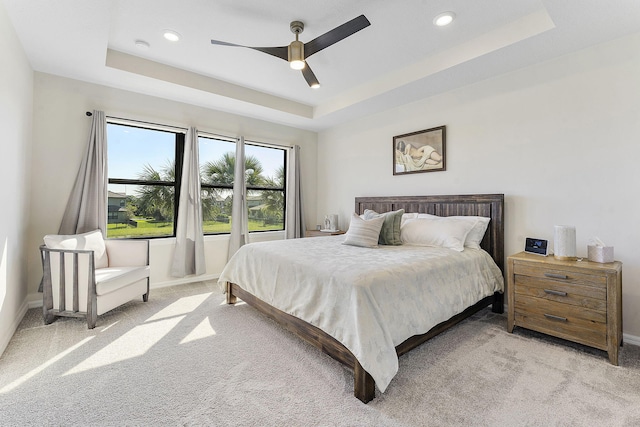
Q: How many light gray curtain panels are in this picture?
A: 4